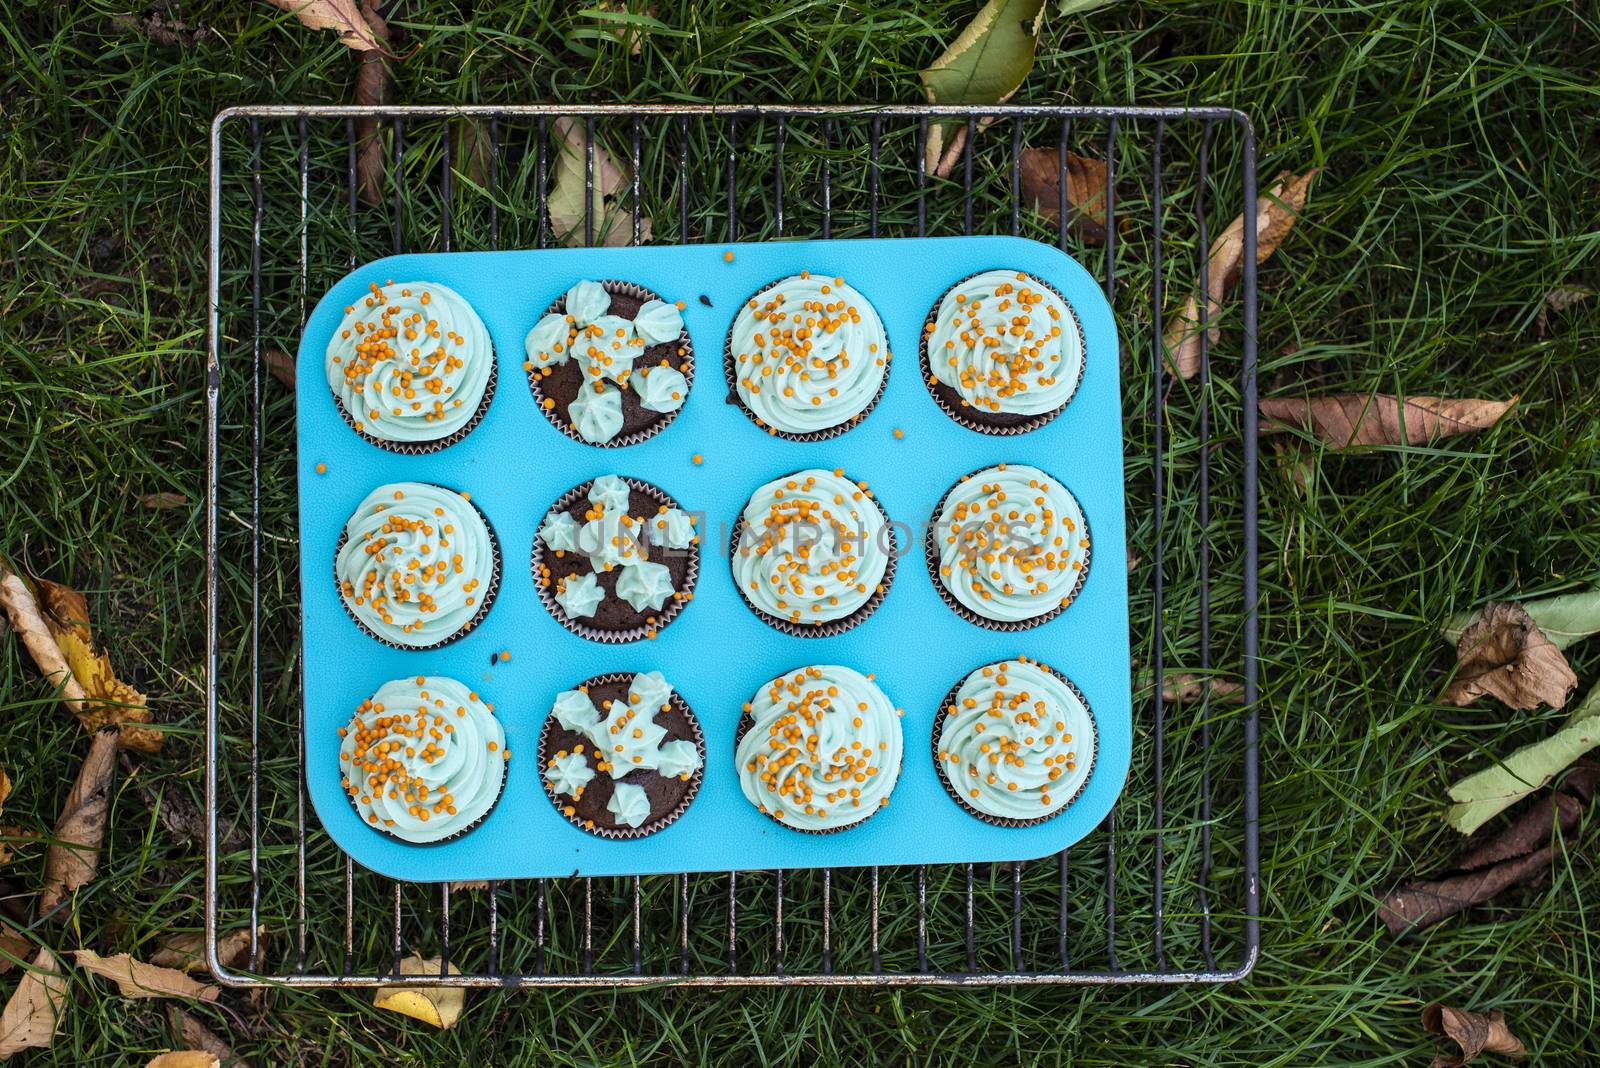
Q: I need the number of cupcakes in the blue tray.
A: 12